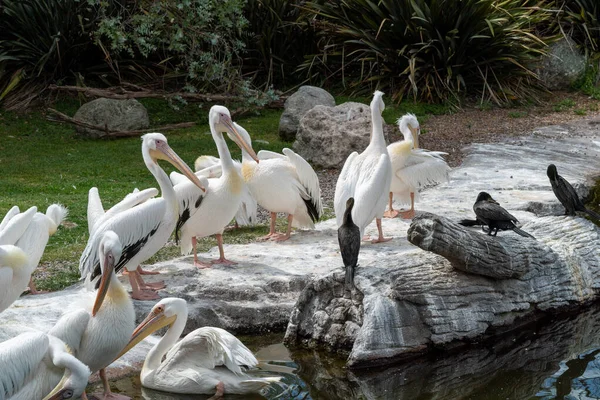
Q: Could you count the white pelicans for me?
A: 12